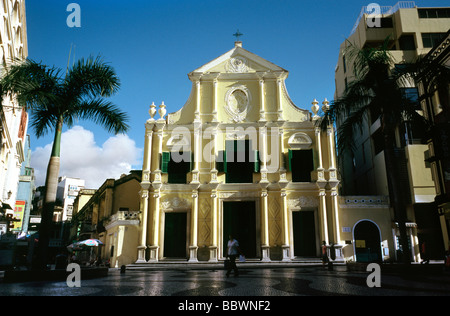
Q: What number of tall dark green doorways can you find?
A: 3